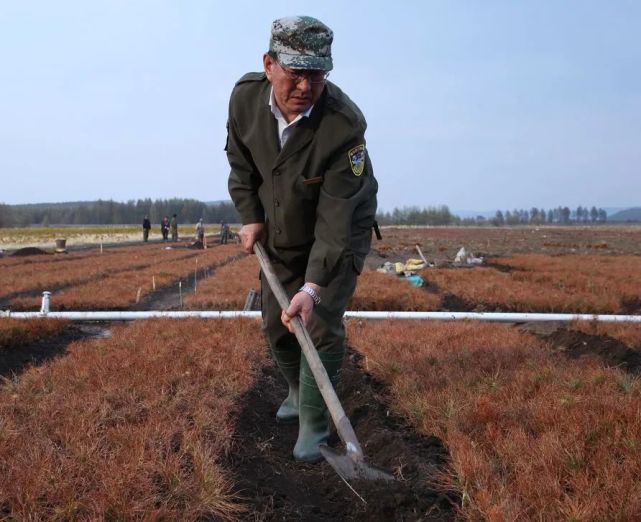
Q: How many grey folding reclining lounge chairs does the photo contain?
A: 0